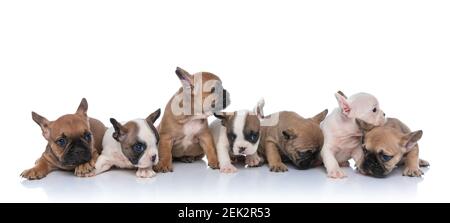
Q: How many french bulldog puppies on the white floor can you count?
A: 7